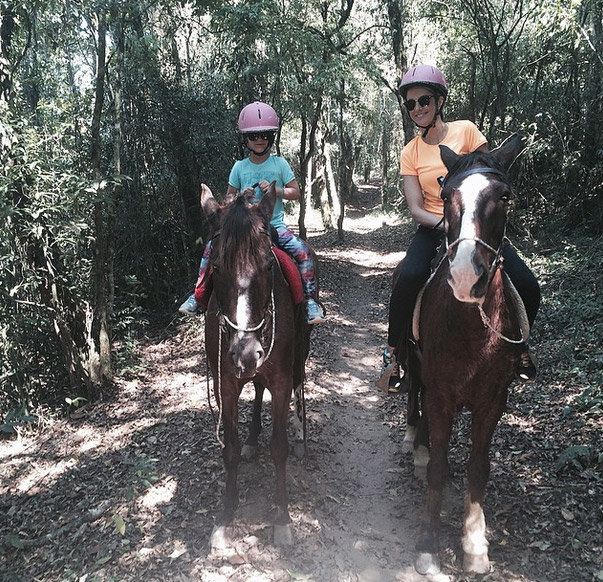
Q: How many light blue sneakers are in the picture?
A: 2